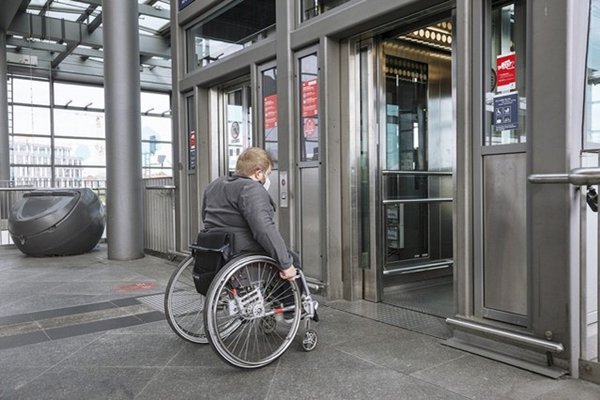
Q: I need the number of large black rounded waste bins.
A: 1